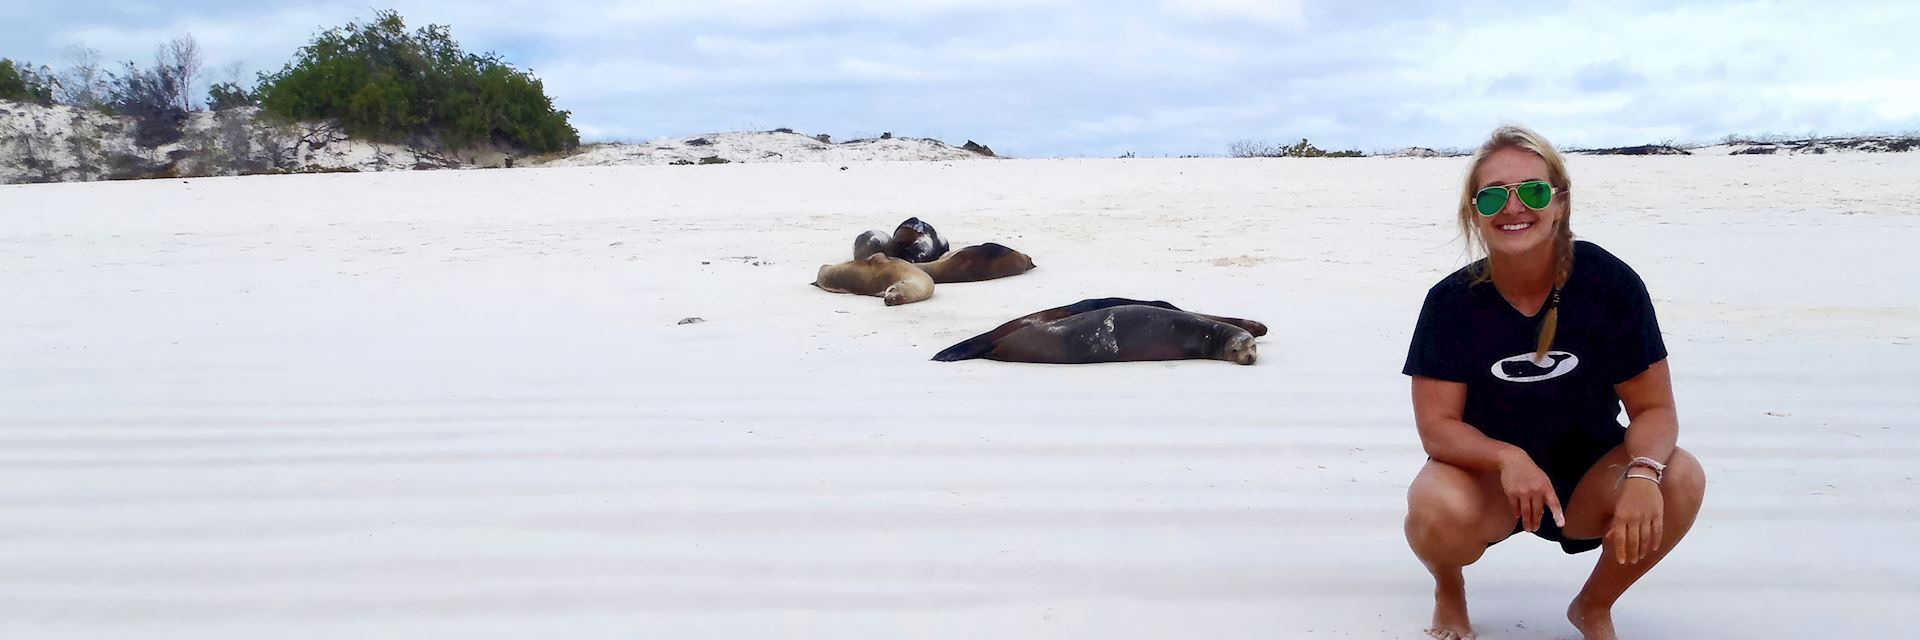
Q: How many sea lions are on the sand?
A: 6